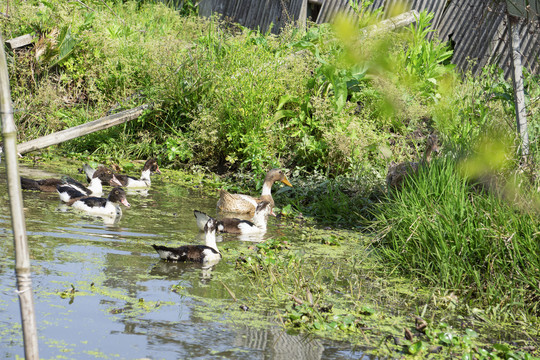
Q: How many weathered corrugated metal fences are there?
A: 1